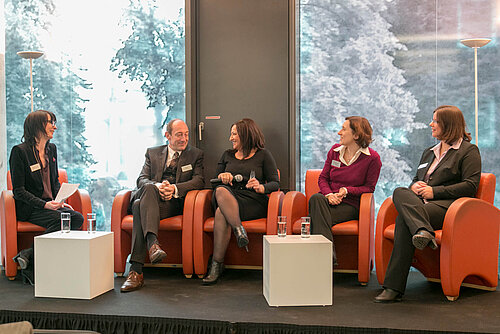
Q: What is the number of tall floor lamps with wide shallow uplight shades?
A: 2